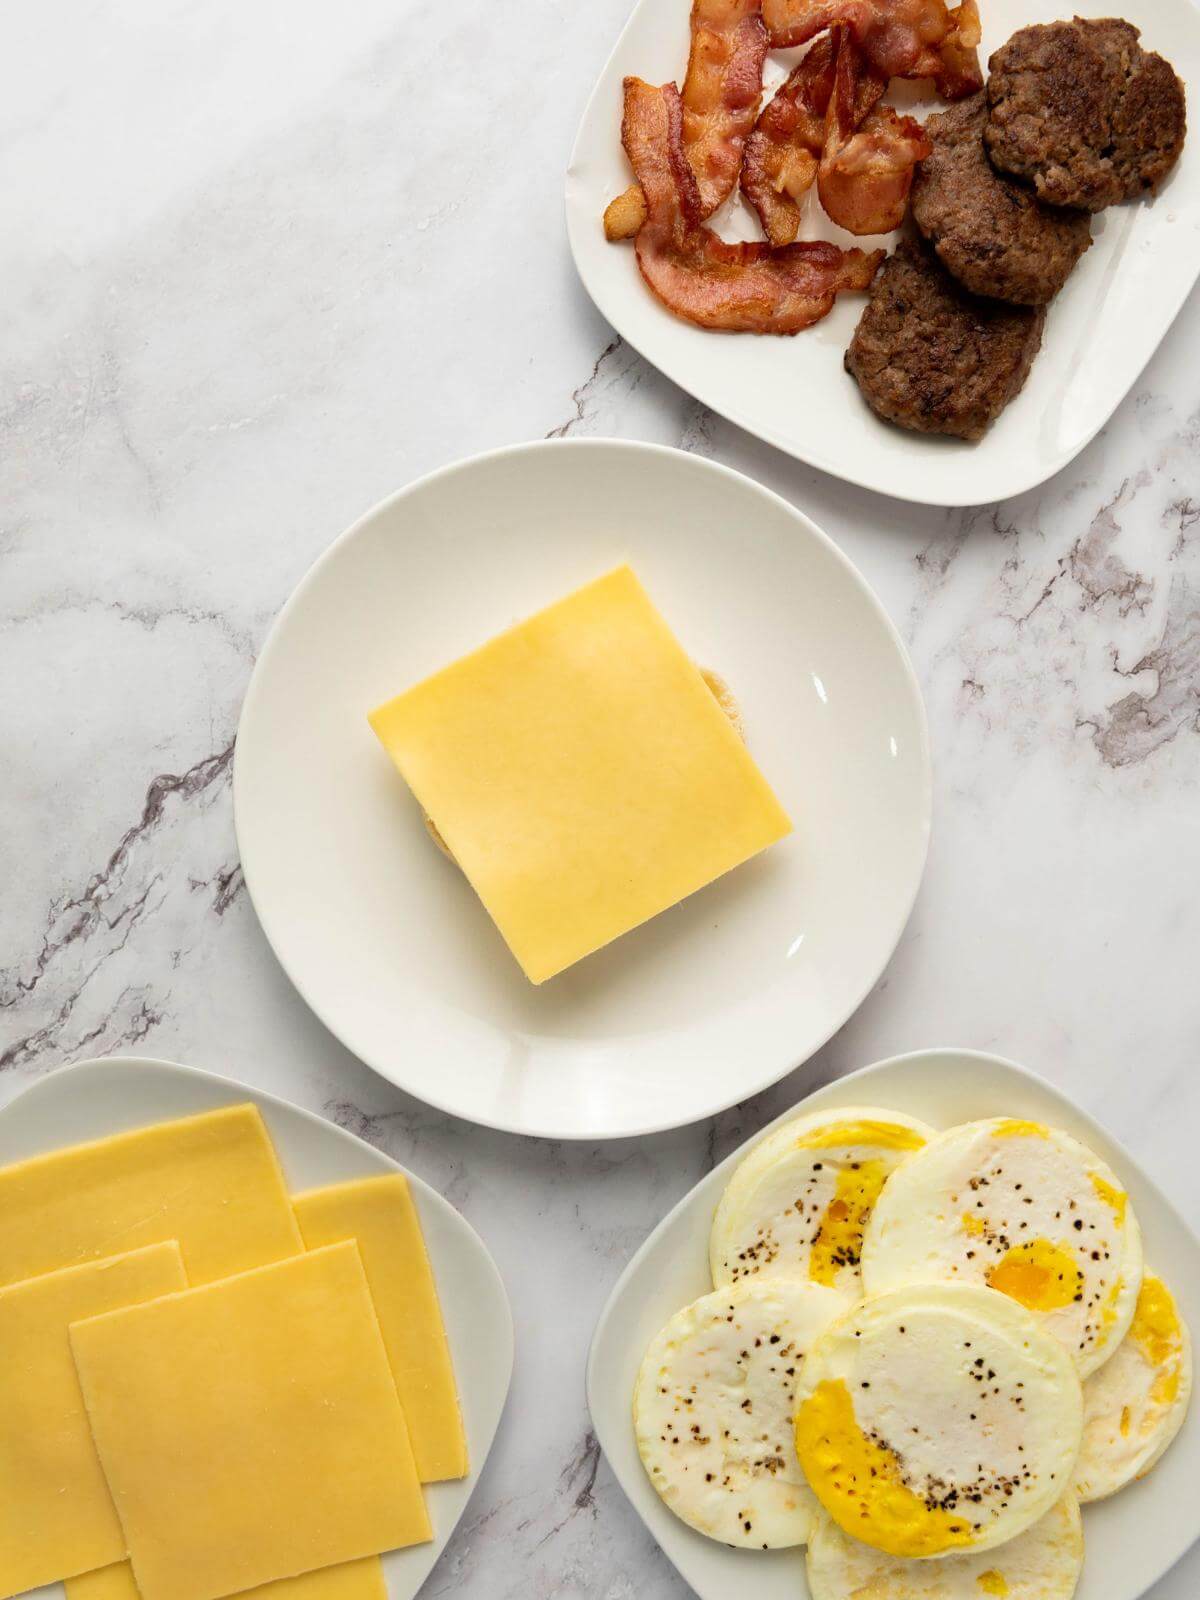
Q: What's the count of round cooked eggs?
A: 6